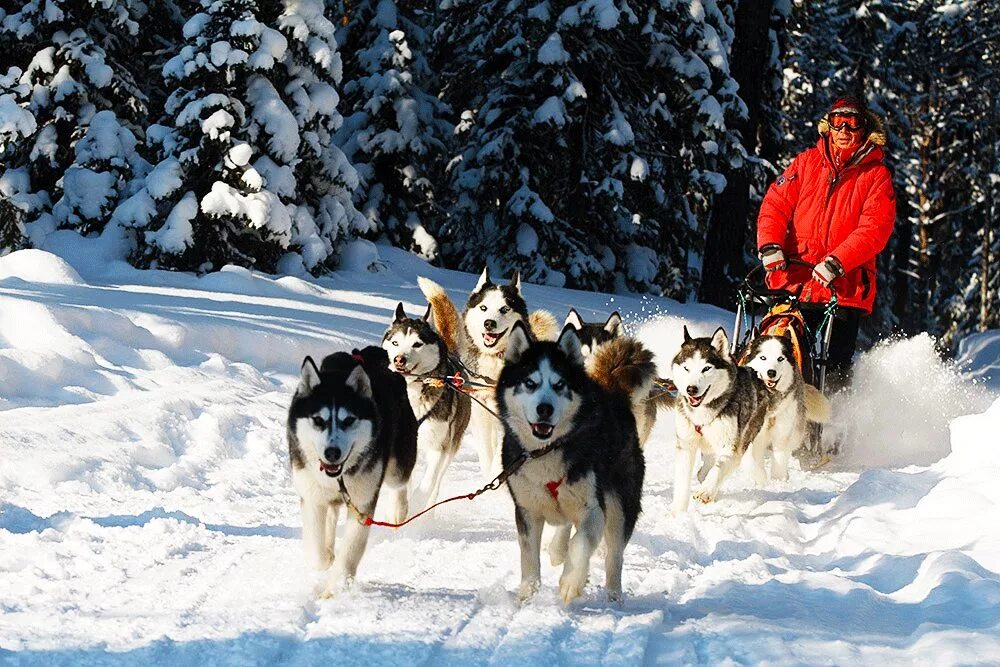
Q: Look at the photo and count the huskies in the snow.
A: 7